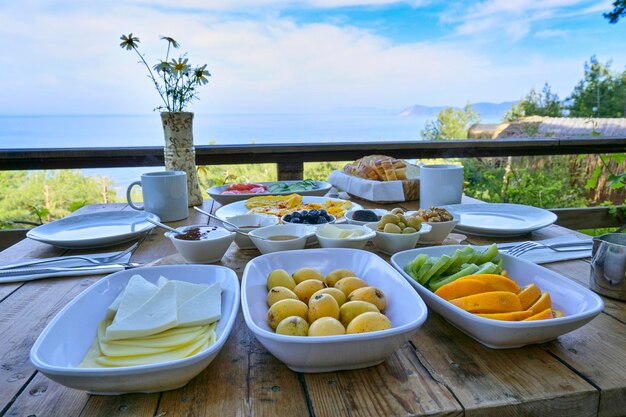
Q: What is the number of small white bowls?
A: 8